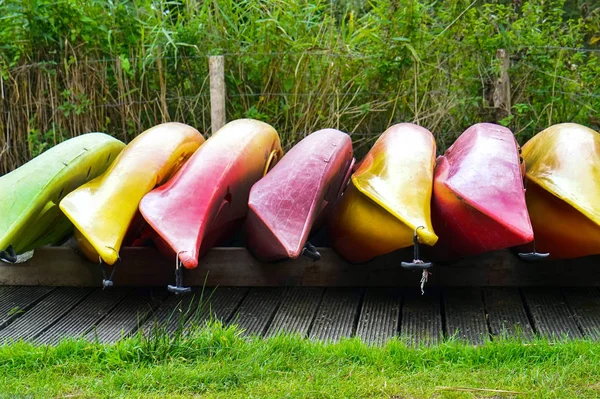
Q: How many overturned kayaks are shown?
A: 7